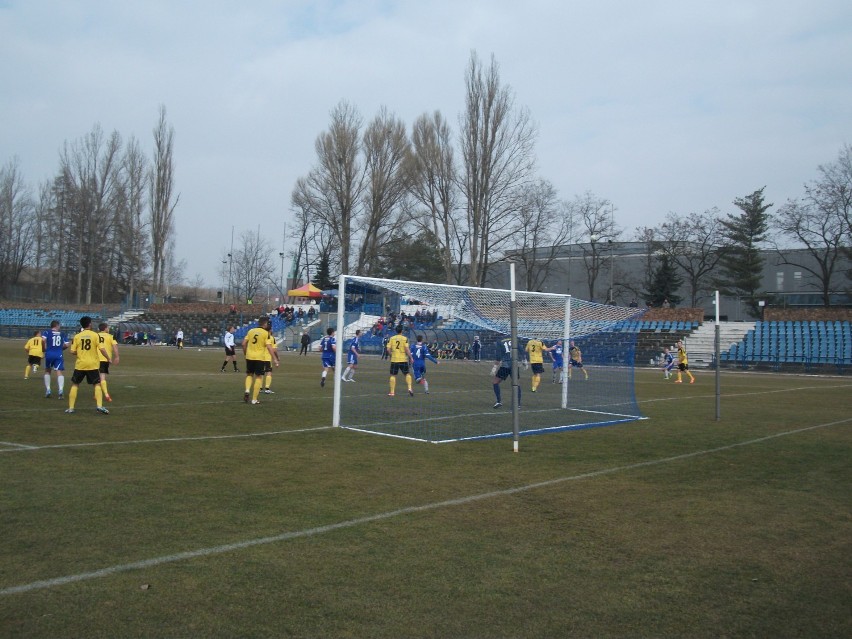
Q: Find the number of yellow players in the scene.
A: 9